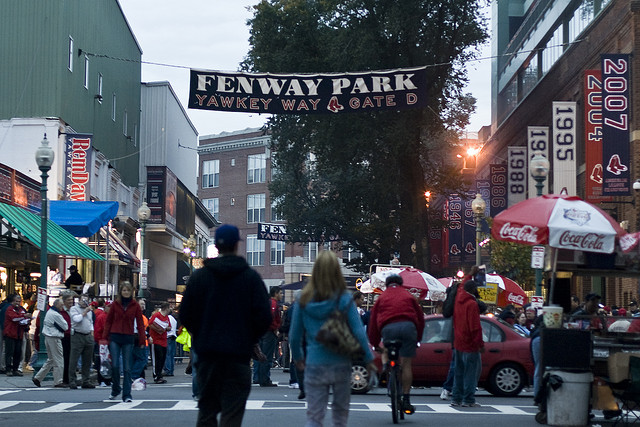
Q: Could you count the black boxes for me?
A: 1